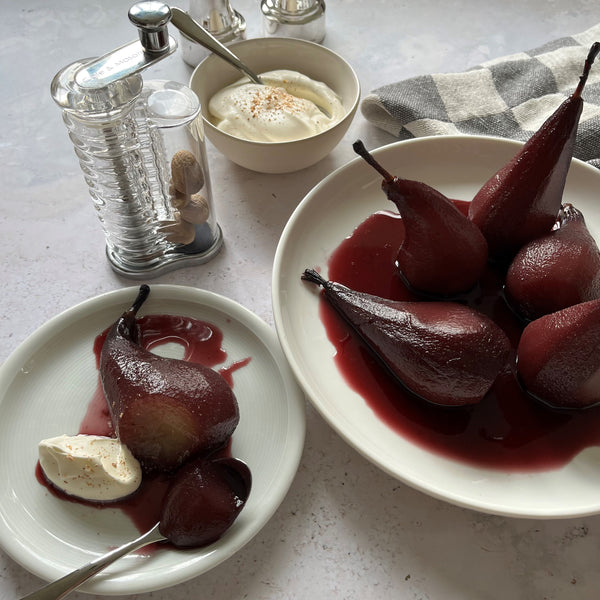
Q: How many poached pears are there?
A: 6